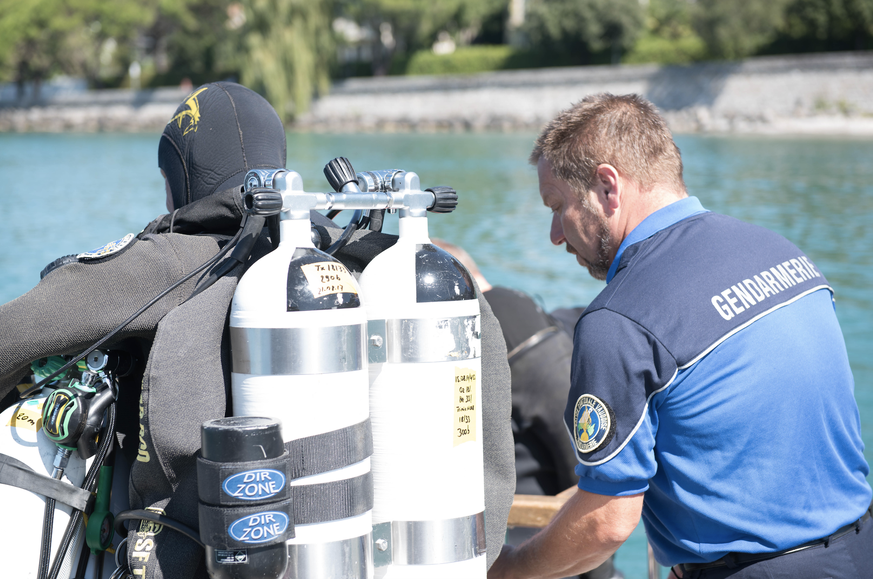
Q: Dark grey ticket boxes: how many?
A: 0